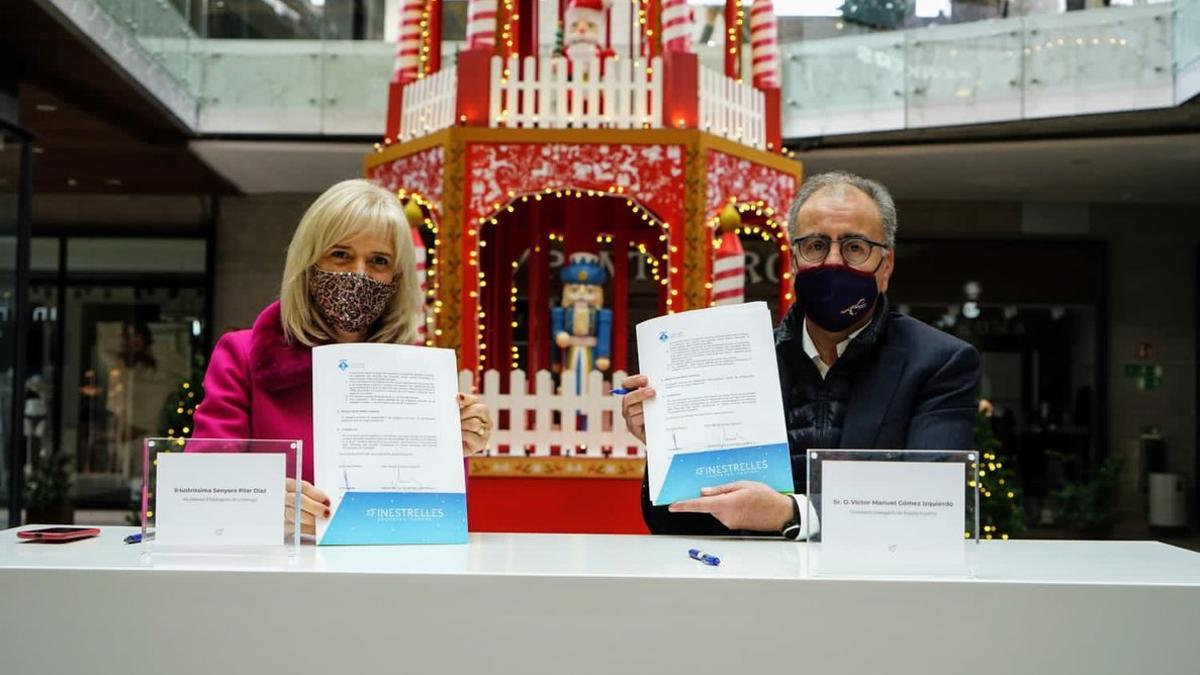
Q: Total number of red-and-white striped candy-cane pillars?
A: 6